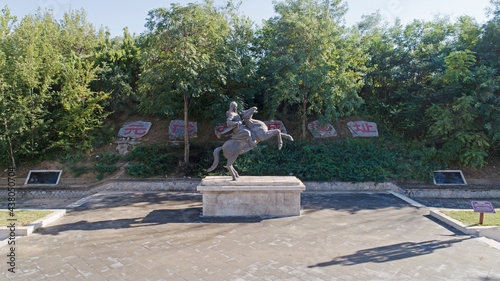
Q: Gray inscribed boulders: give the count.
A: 6